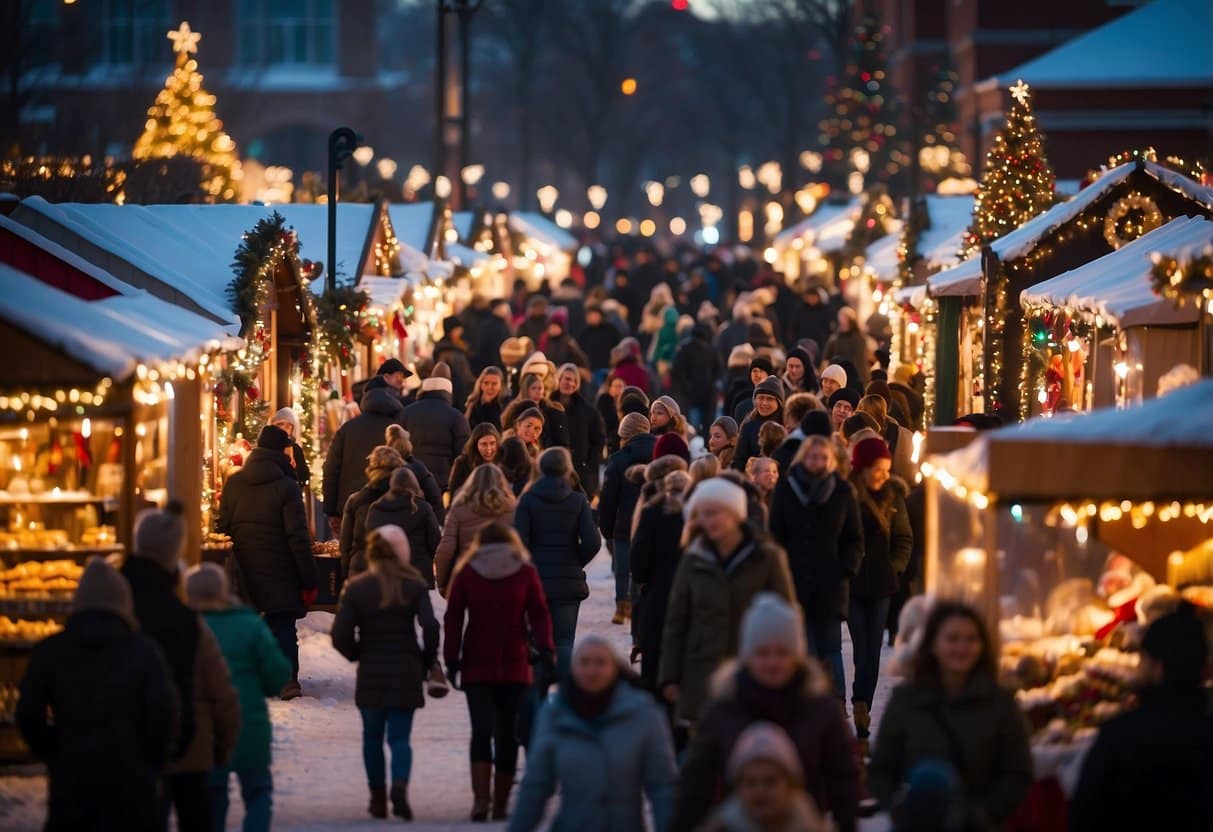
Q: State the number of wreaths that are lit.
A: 1